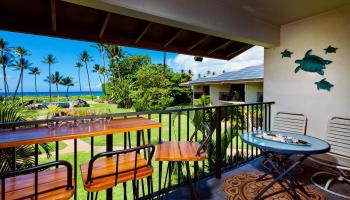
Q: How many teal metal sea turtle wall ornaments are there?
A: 4